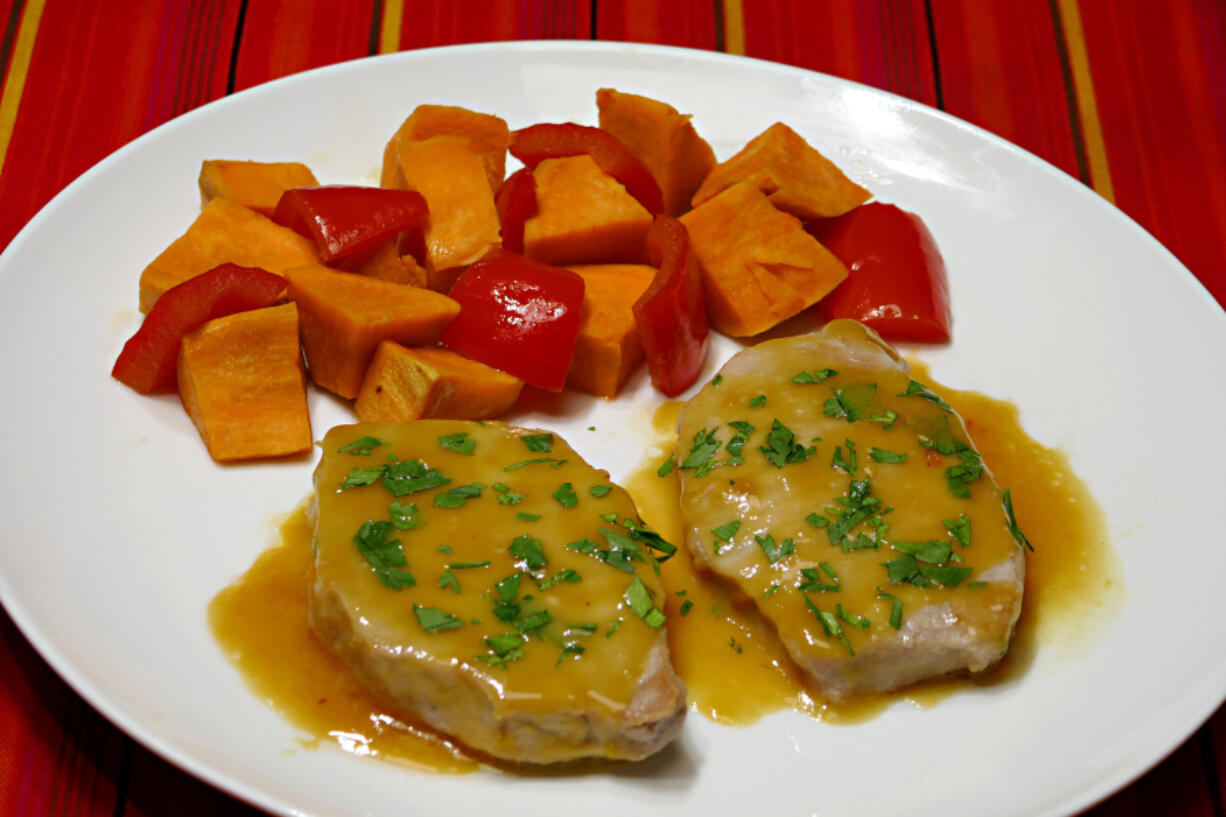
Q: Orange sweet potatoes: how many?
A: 13